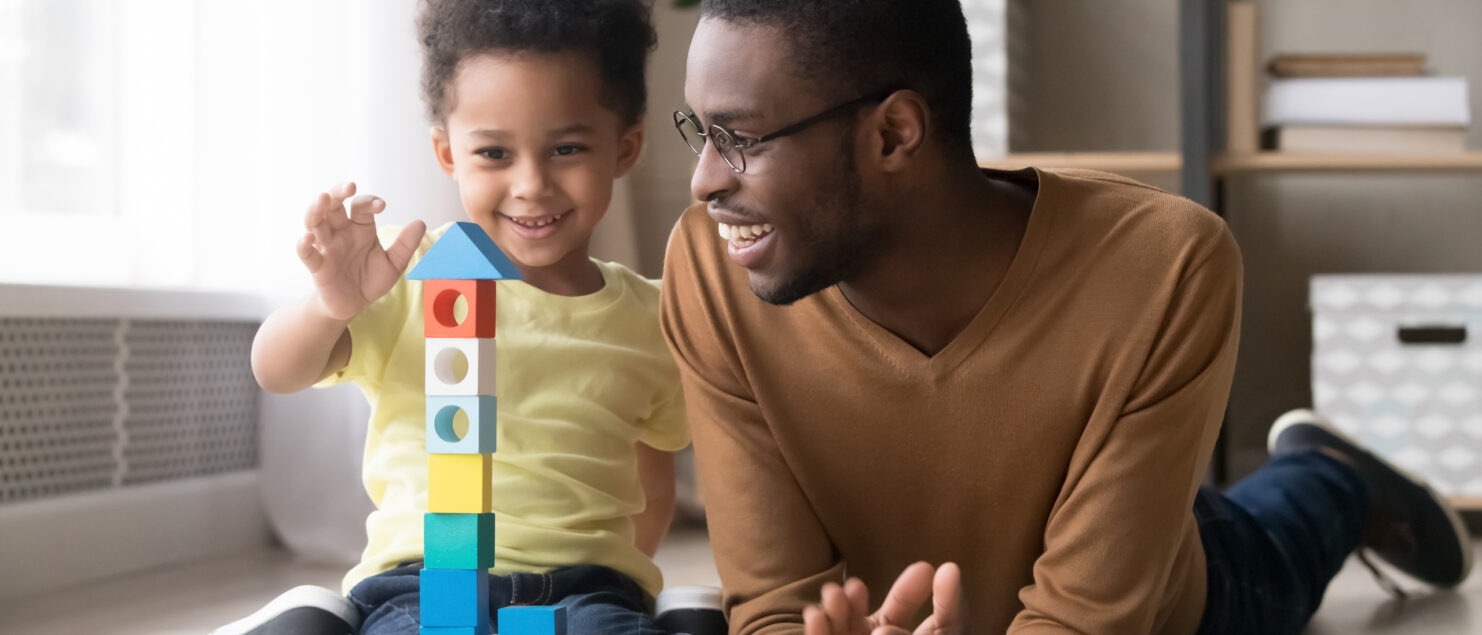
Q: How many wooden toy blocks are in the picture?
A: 9